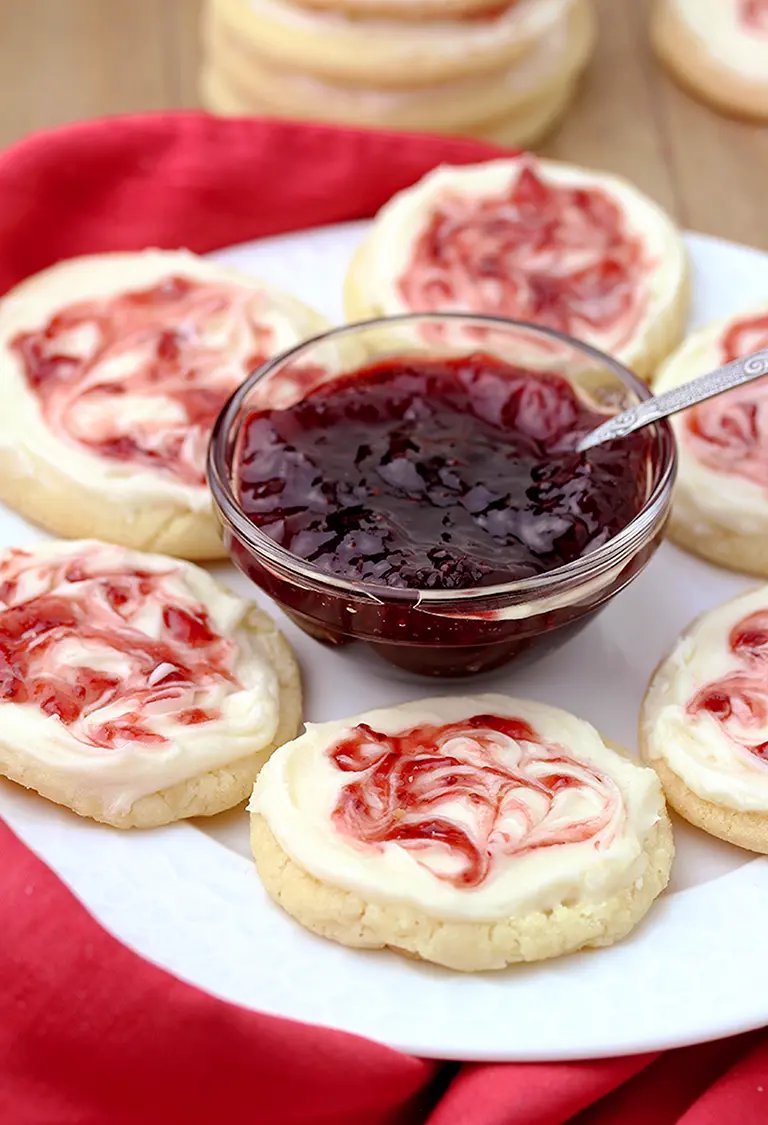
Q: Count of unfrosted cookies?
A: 0